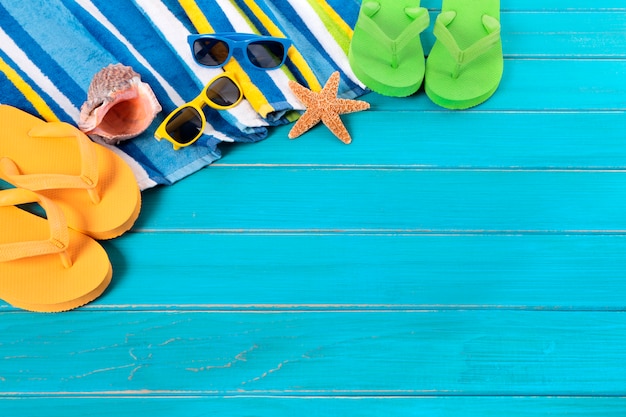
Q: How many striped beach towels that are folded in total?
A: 1